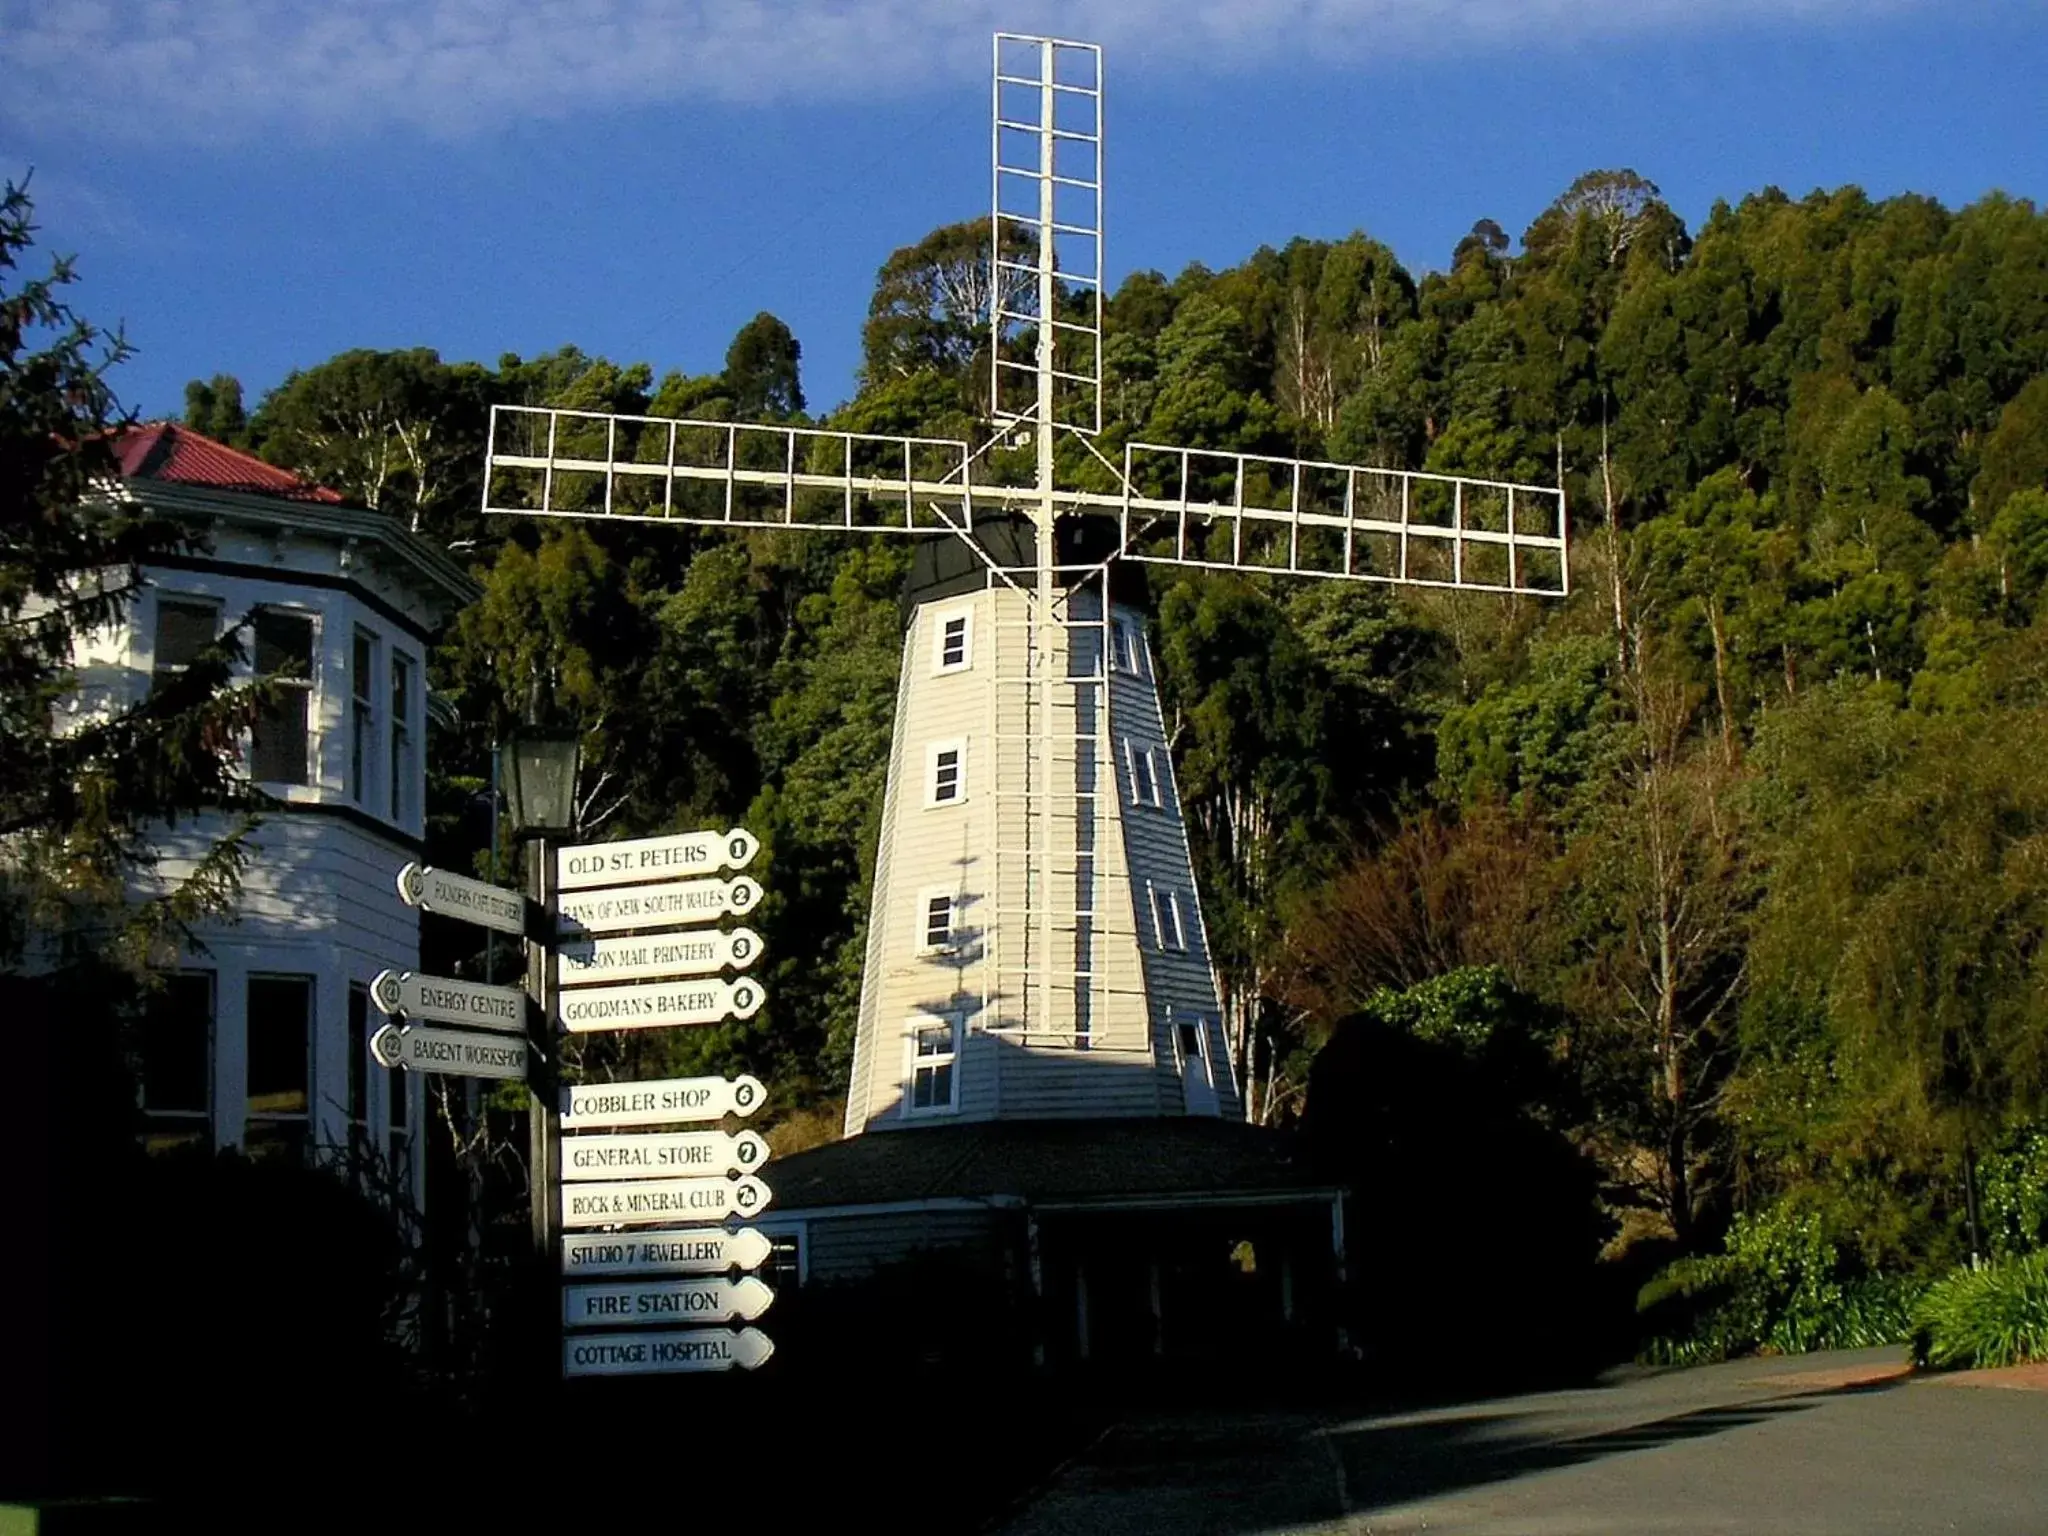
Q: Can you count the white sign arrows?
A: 13